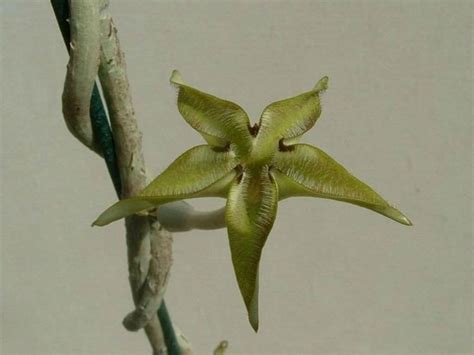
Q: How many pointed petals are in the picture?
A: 5